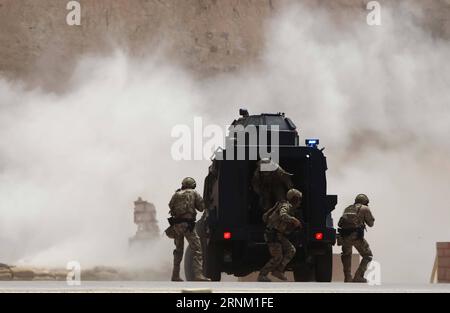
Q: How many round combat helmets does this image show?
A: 3